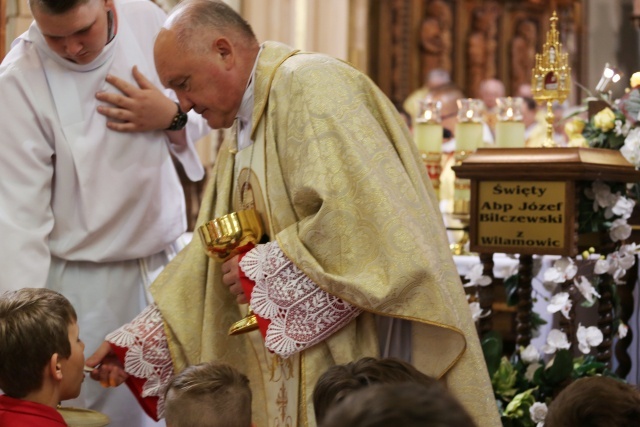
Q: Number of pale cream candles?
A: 3